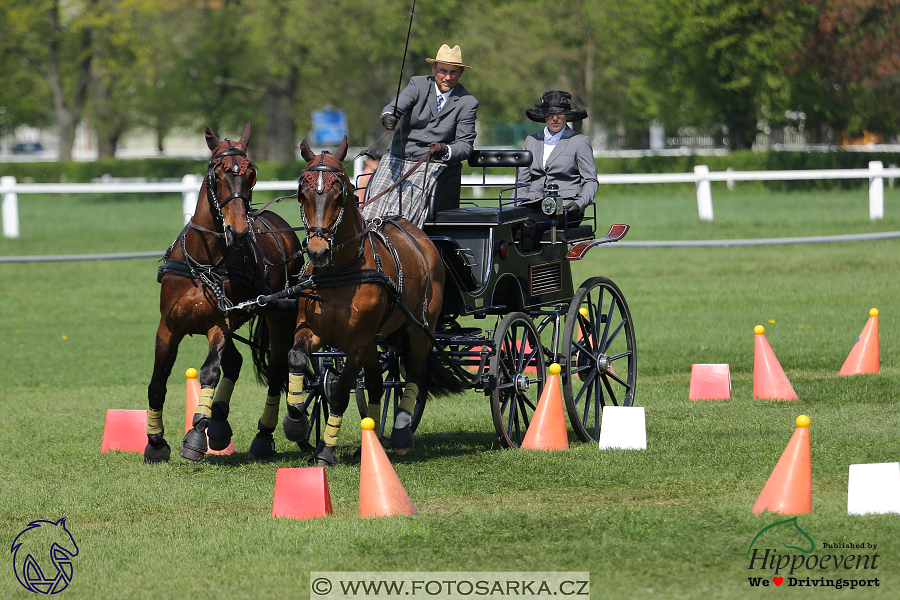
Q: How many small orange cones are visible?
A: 7